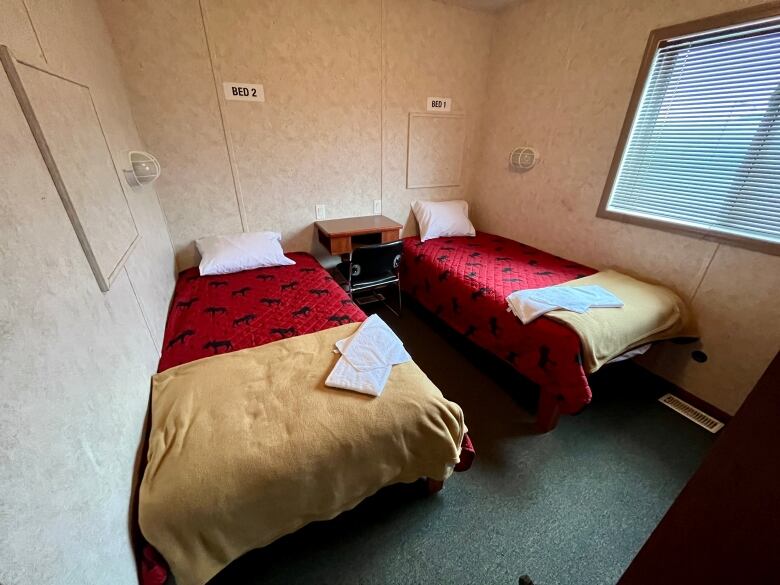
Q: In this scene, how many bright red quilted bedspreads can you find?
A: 2